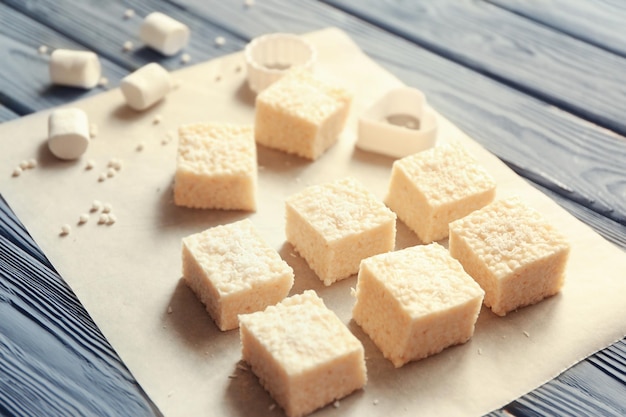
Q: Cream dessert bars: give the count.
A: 8